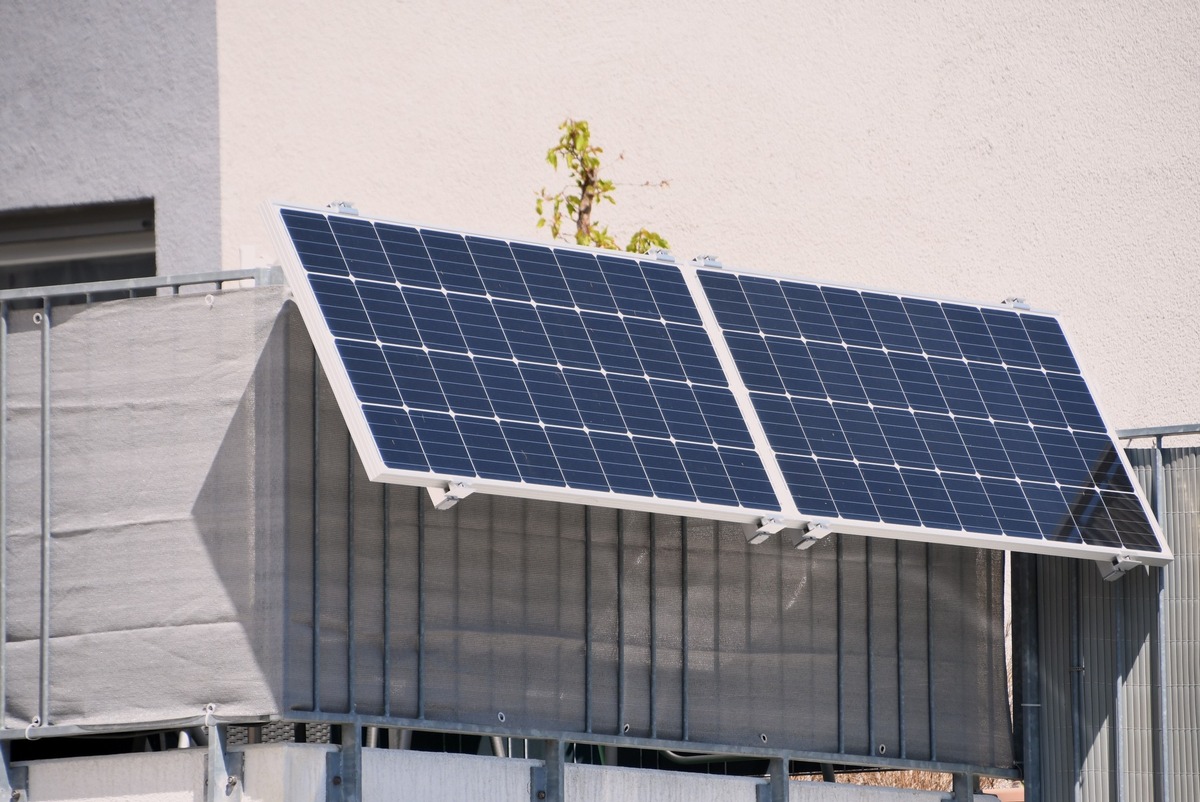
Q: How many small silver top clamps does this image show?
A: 4